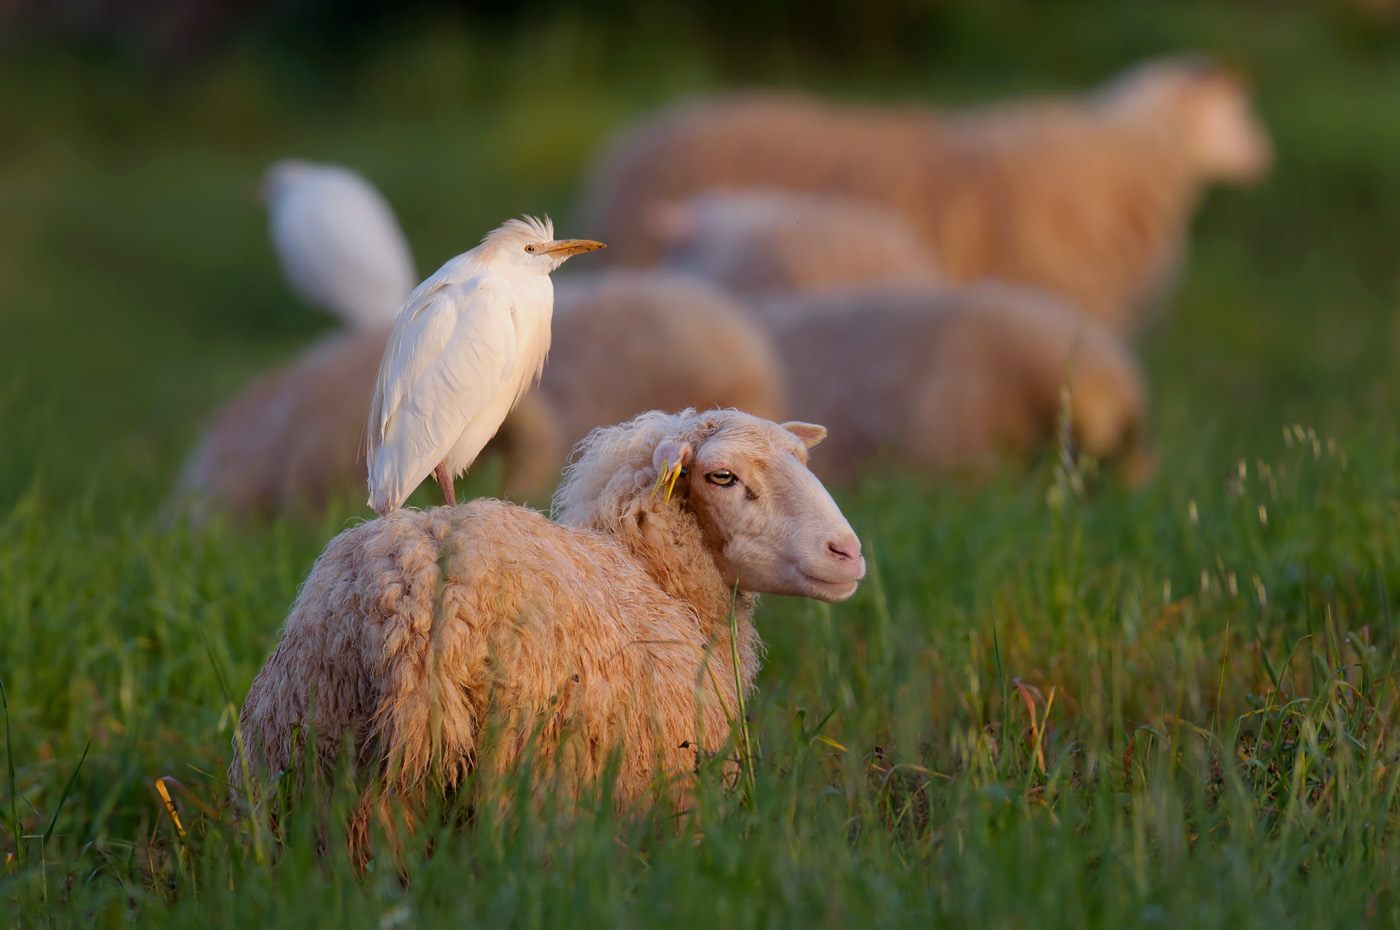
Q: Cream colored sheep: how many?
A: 6